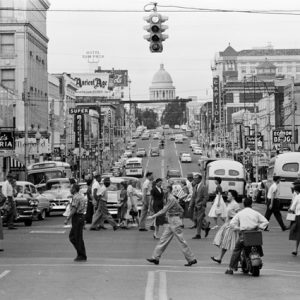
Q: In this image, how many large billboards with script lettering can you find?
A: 1